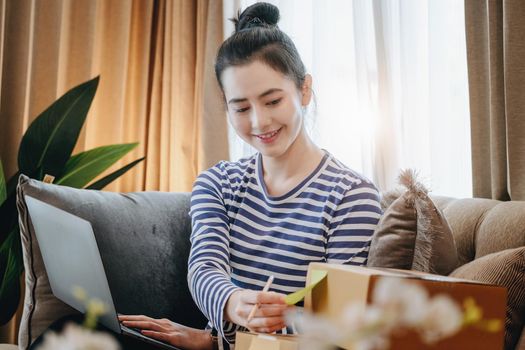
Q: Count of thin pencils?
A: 1